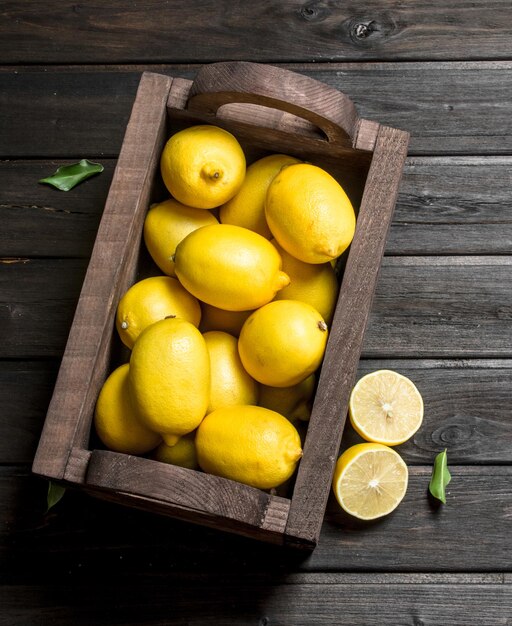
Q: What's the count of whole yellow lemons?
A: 15